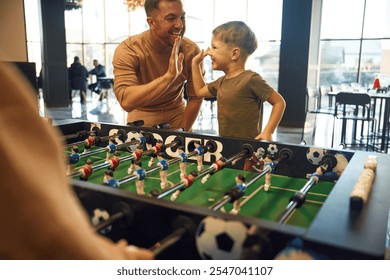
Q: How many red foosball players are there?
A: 7